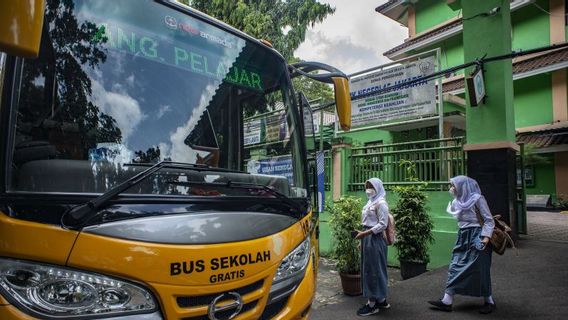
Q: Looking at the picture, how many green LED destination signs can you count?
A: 1